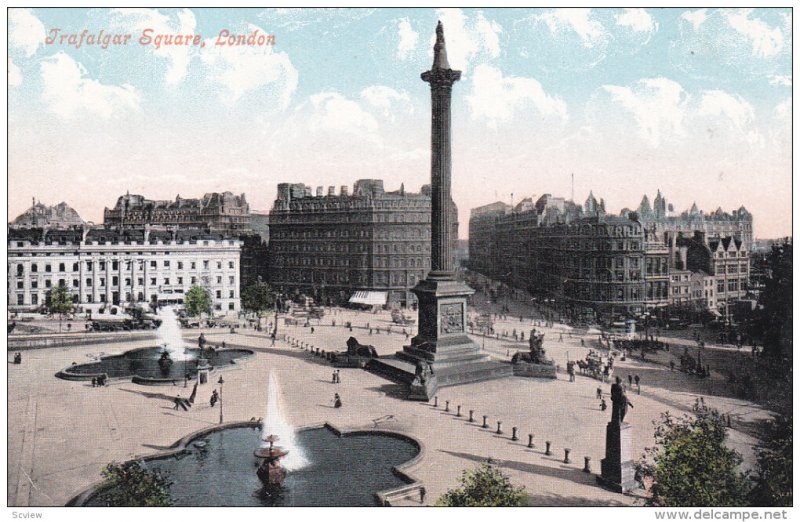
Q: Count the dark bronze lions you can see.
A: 3